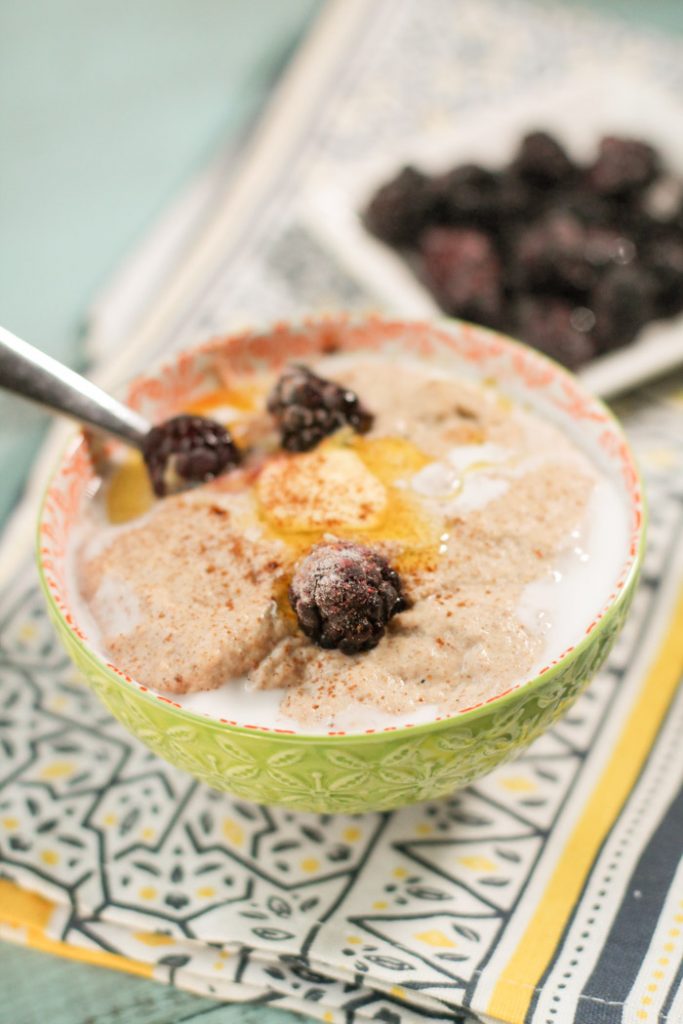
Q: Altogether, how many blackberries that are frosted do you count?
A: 1